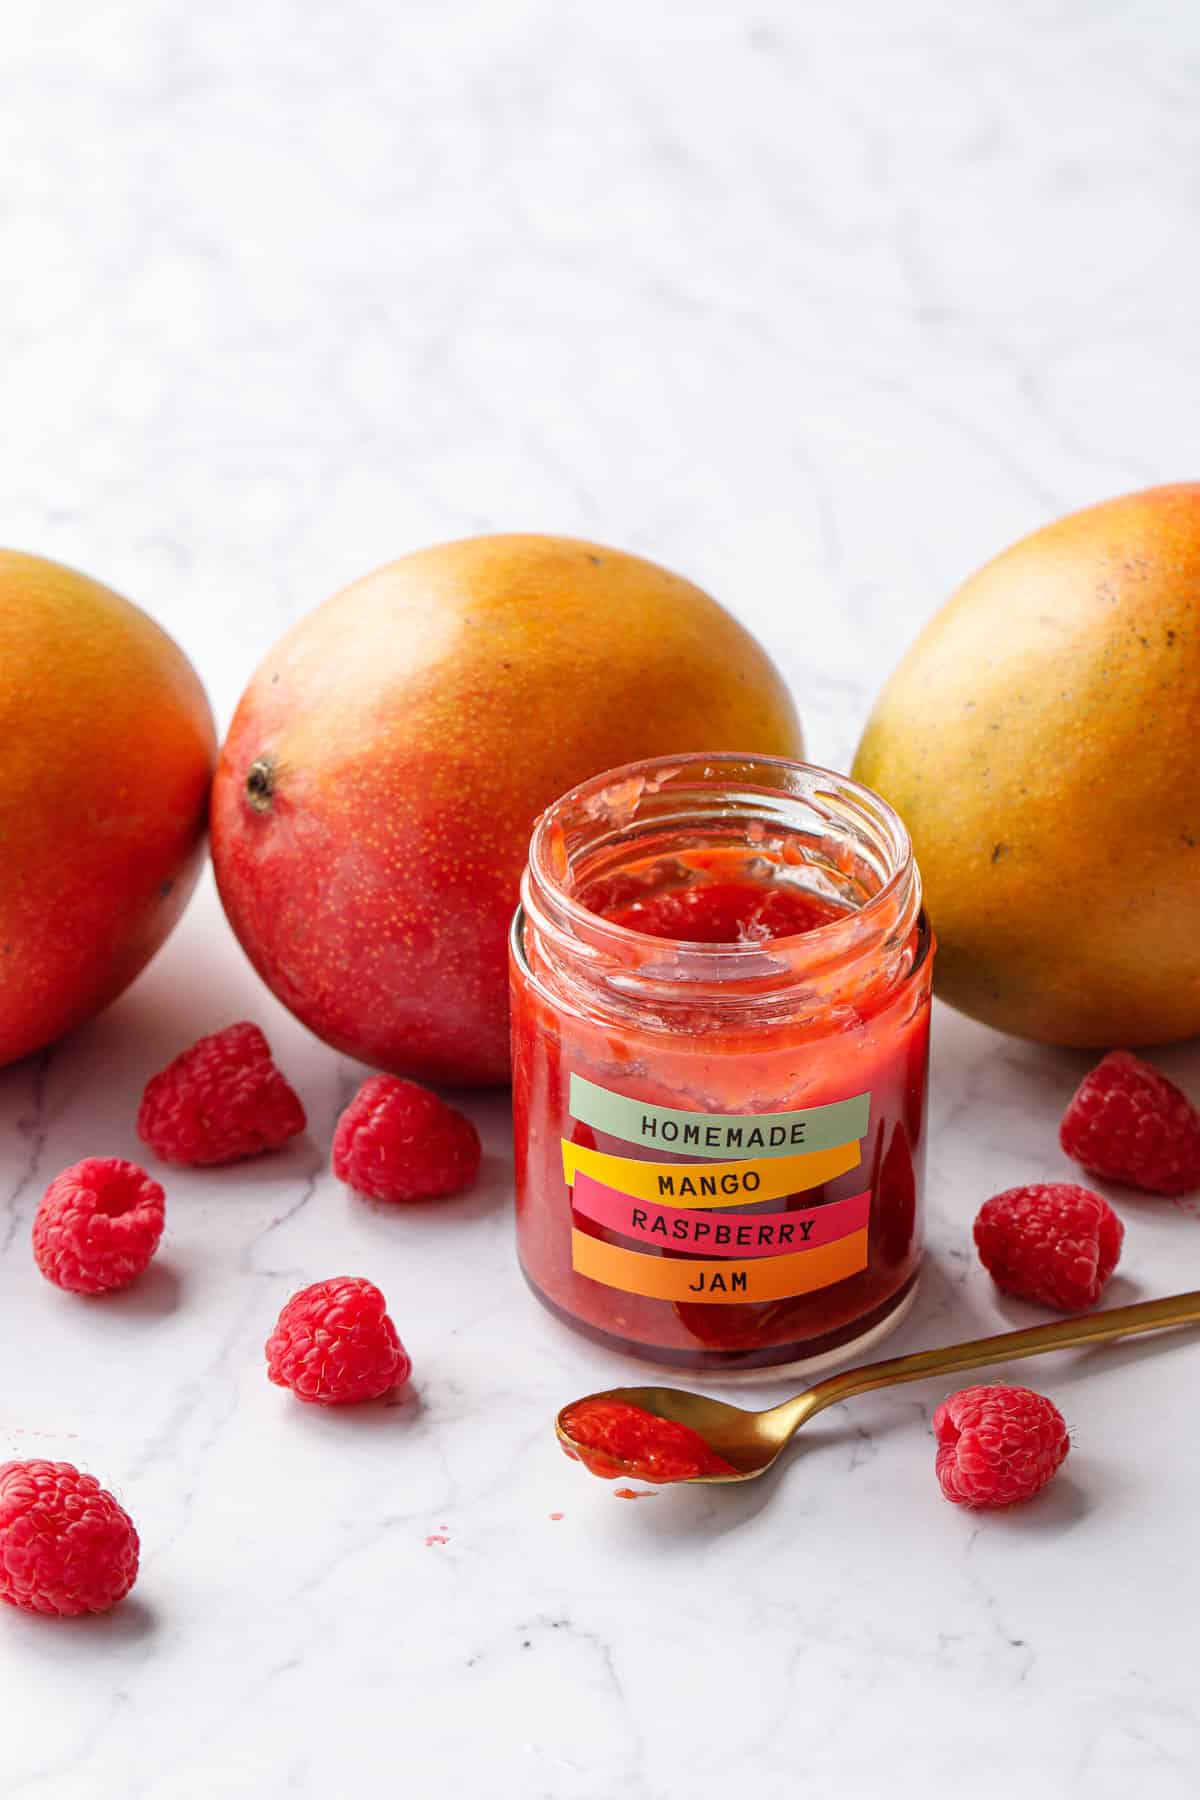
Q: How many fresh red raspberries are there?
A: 8